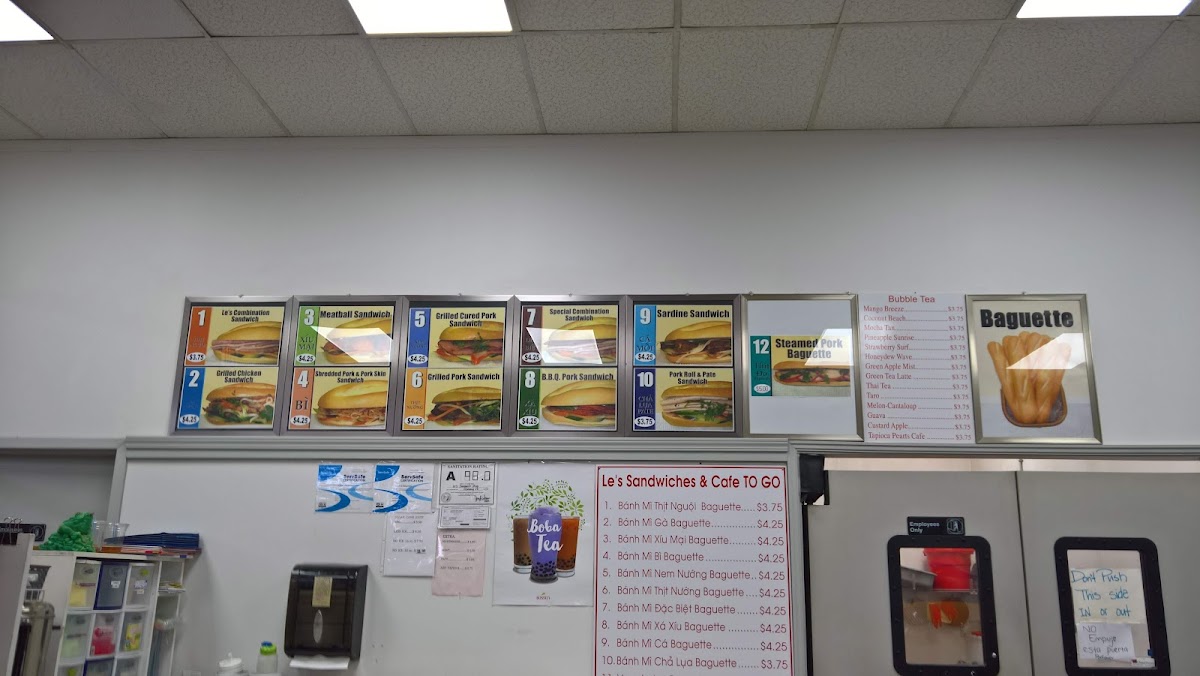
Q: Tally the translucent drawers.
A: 9